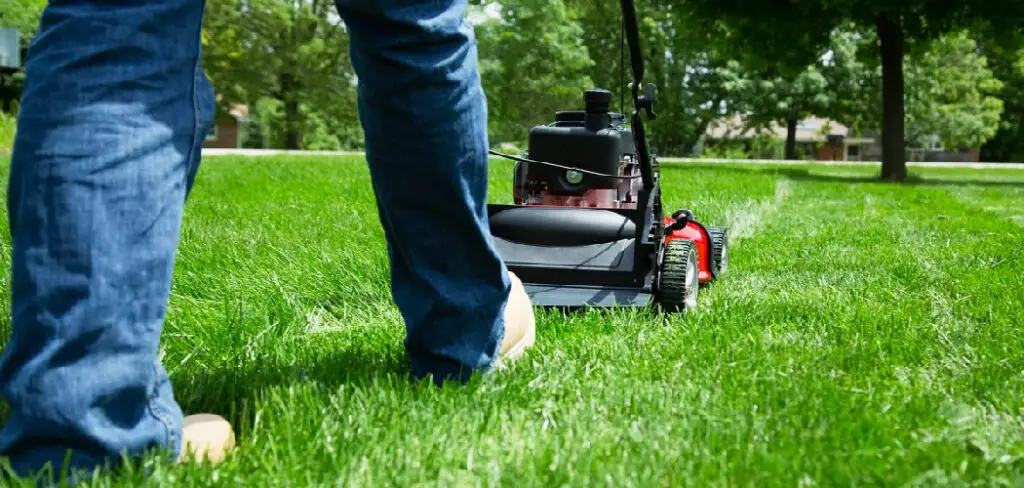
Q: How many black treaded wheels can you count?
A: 2